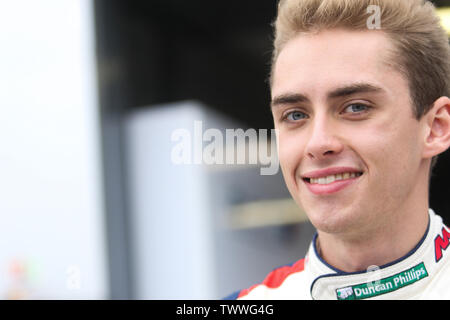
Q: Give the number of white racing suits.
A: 1